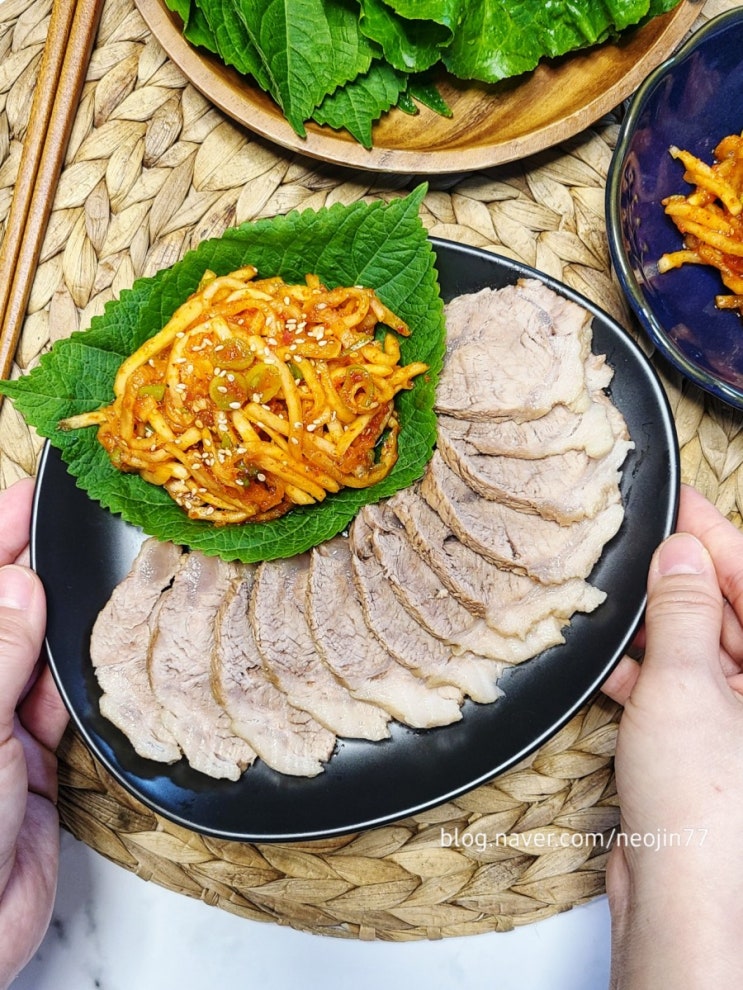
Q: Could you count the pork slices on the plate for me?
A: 12